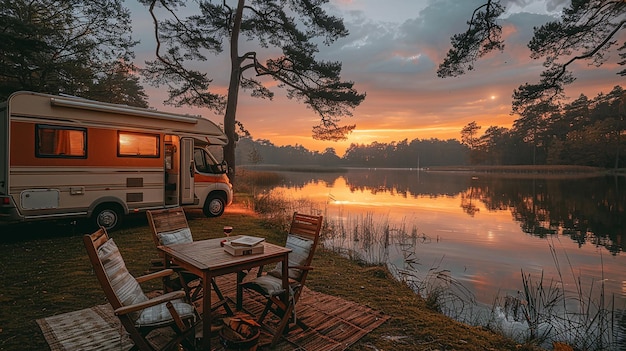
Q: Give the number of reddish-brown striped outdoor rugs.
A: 1